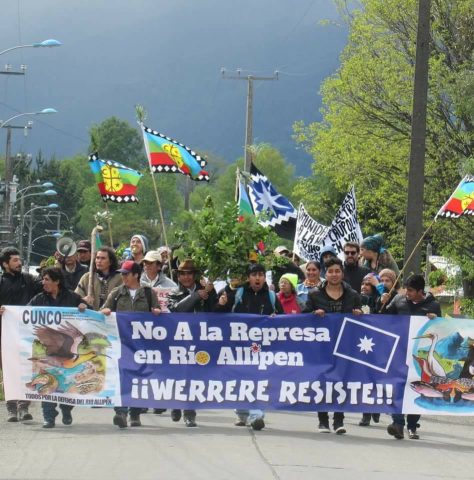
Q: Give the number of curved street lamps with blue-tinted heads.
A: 6